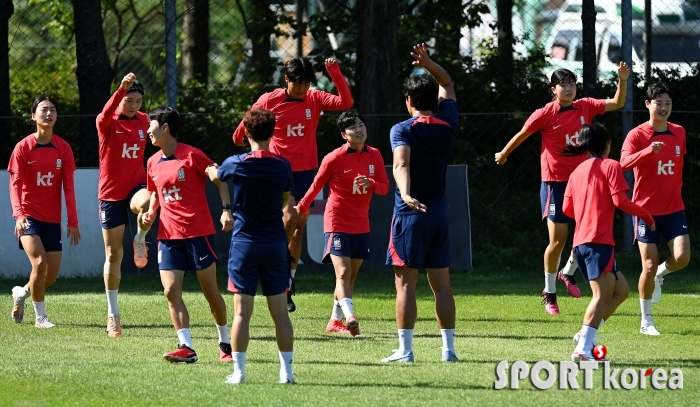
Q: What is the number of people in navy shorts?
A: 10